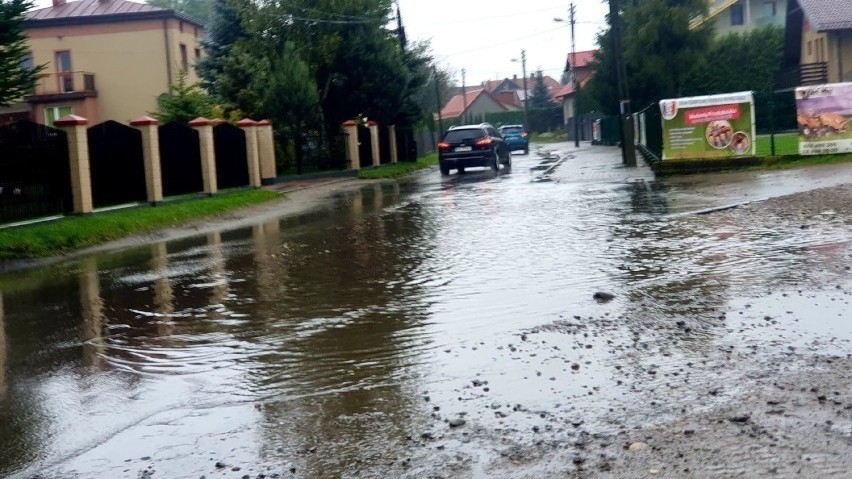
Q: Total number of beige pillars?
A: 8